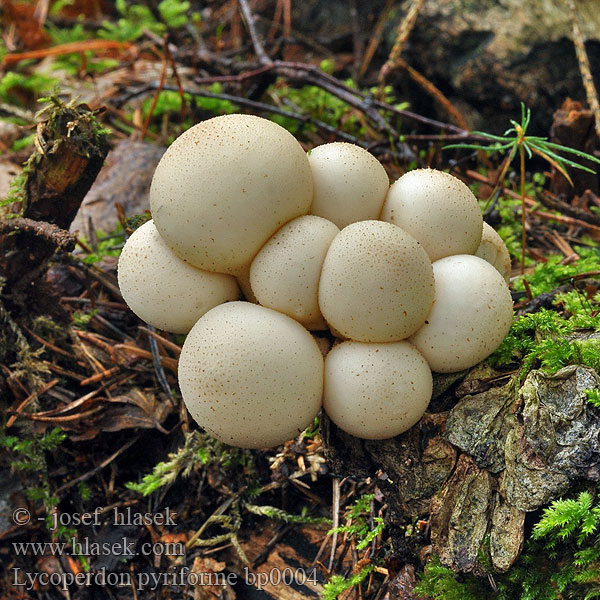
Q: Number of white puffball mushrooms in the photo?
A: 10